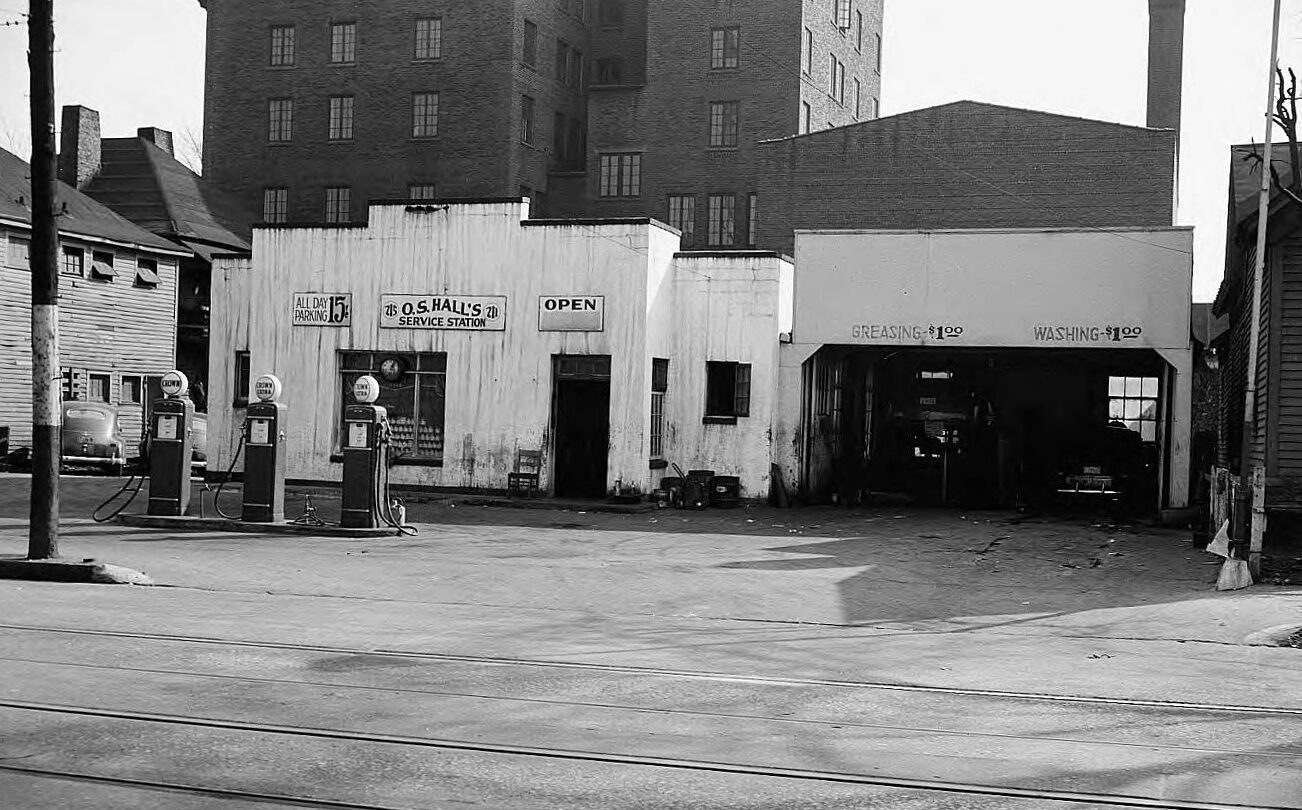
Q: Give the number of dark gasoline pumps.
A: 3